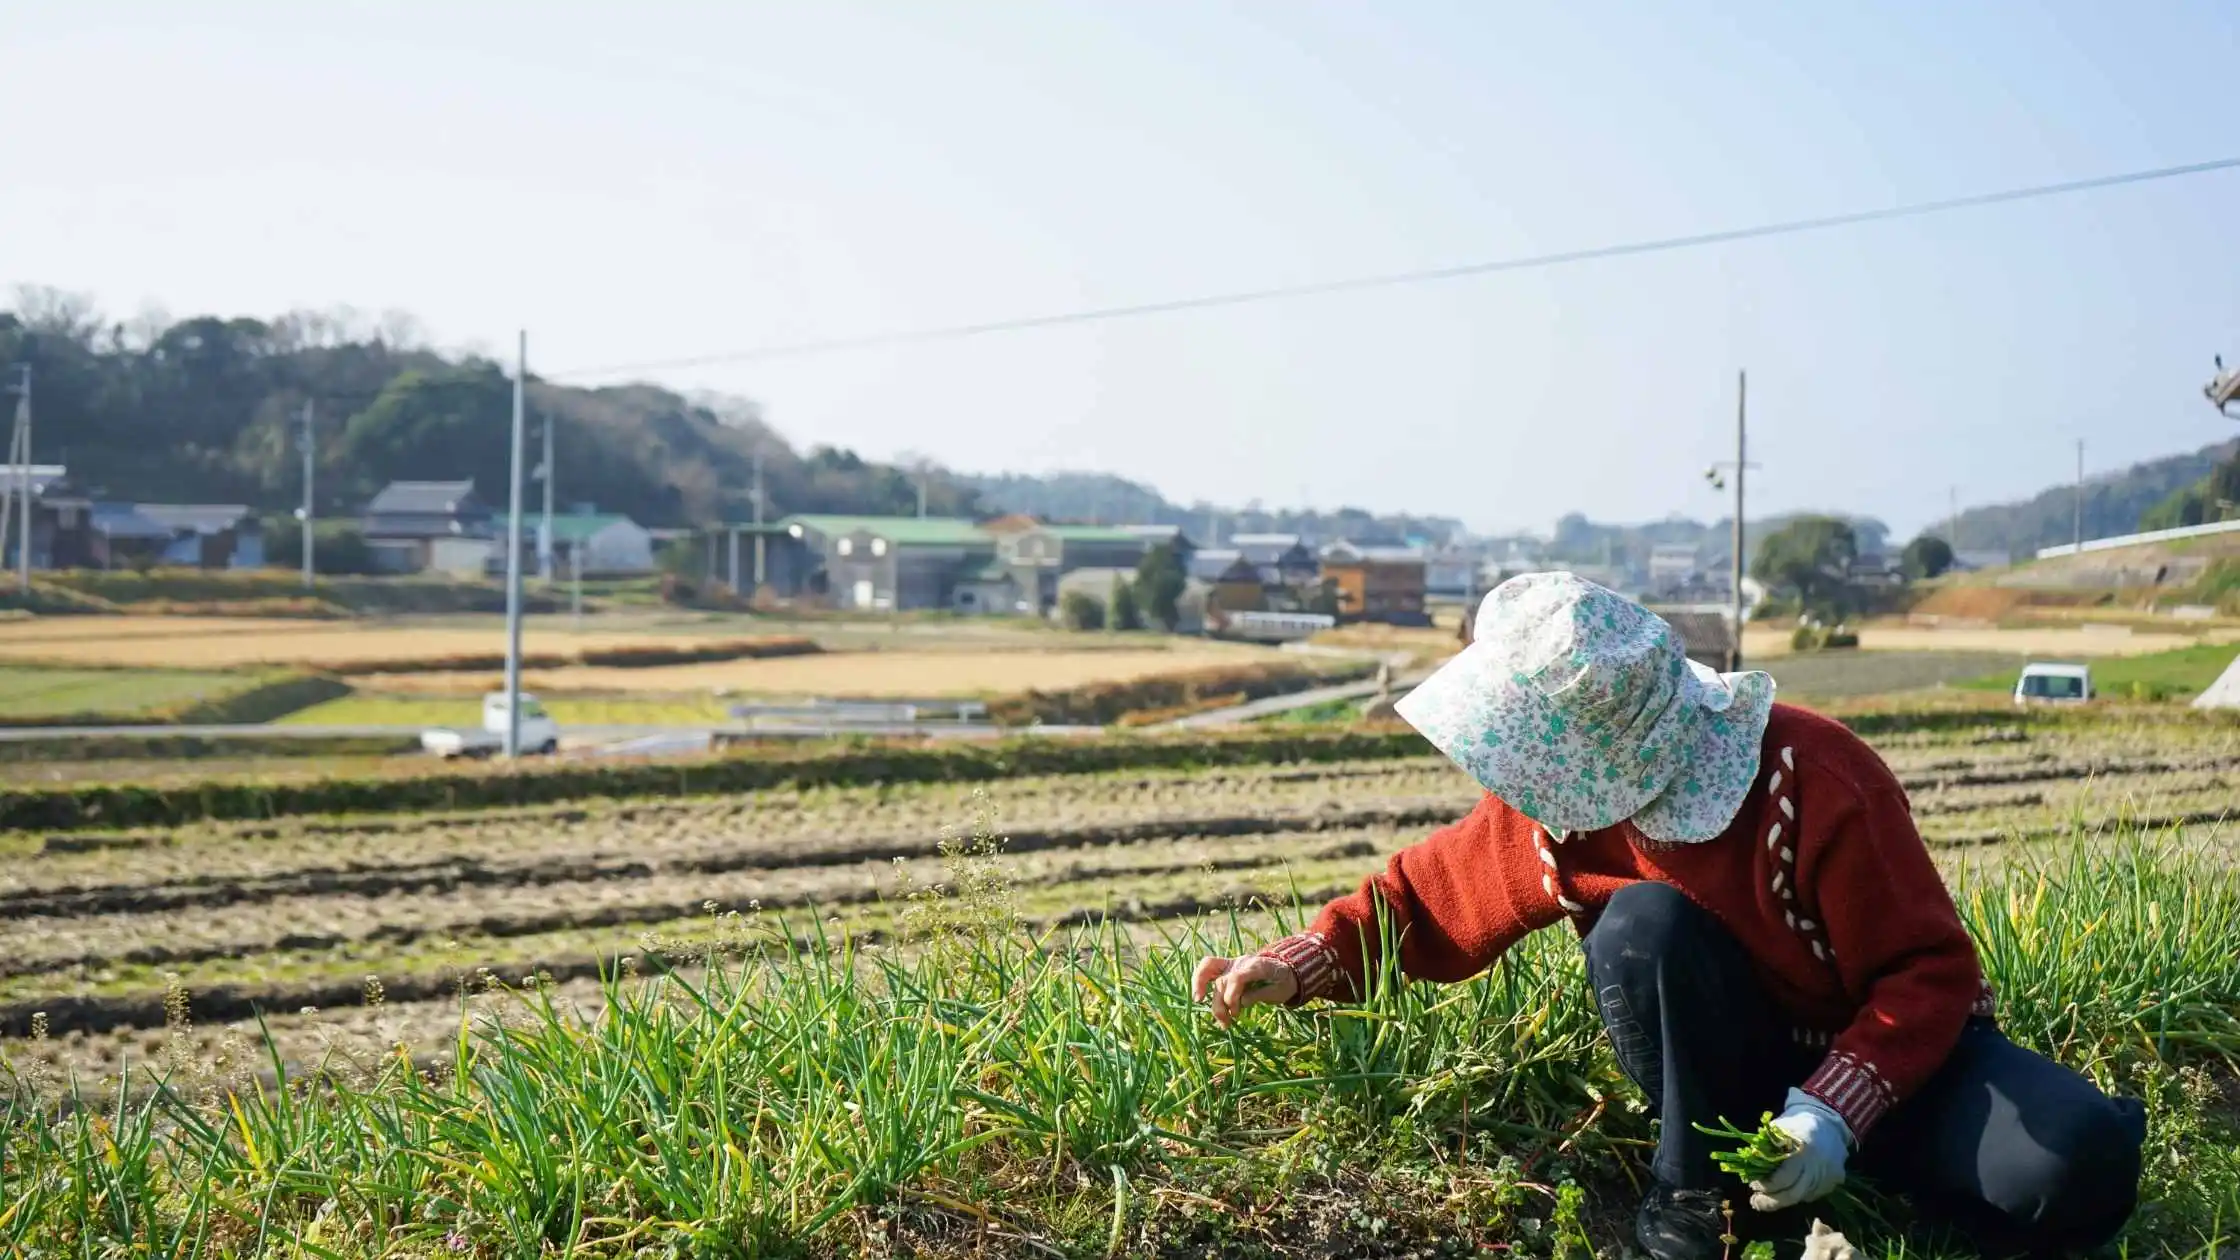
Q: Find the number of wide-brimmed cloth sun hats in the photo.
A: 1